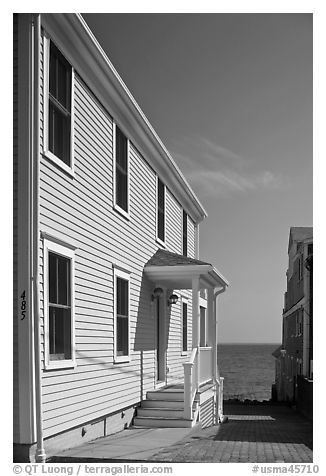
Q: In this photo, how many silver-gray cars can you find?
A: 0